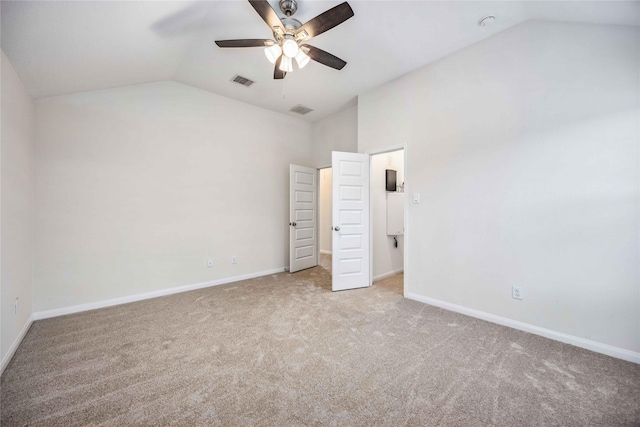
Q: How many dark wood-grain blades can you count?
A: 5